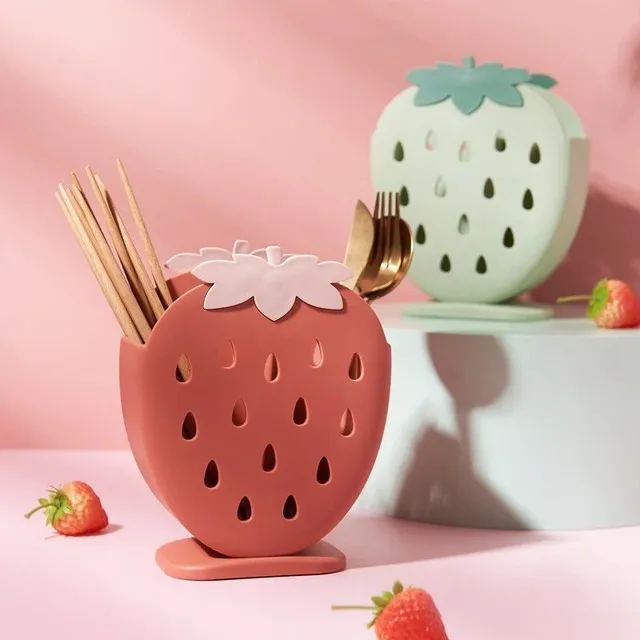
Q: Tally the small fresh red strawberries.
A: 3